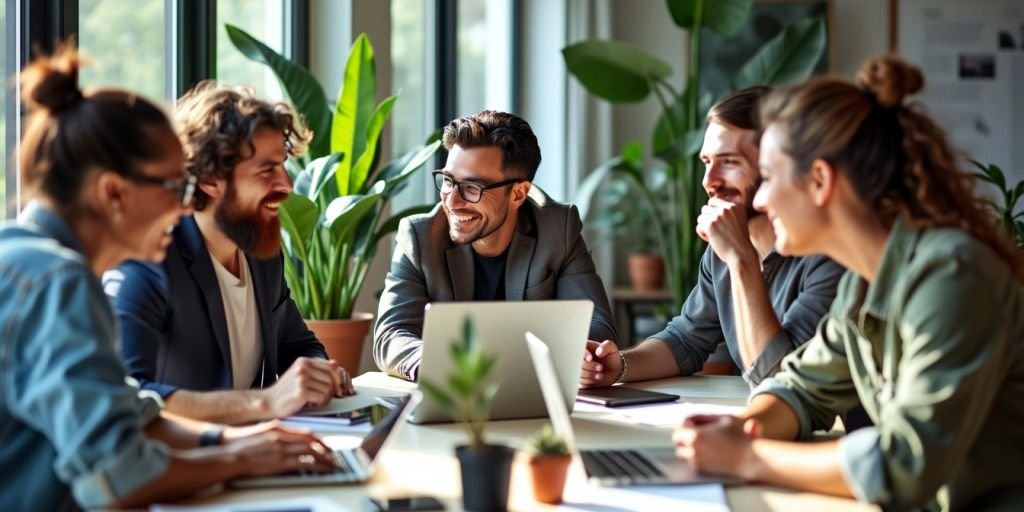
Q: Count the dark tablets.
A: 1